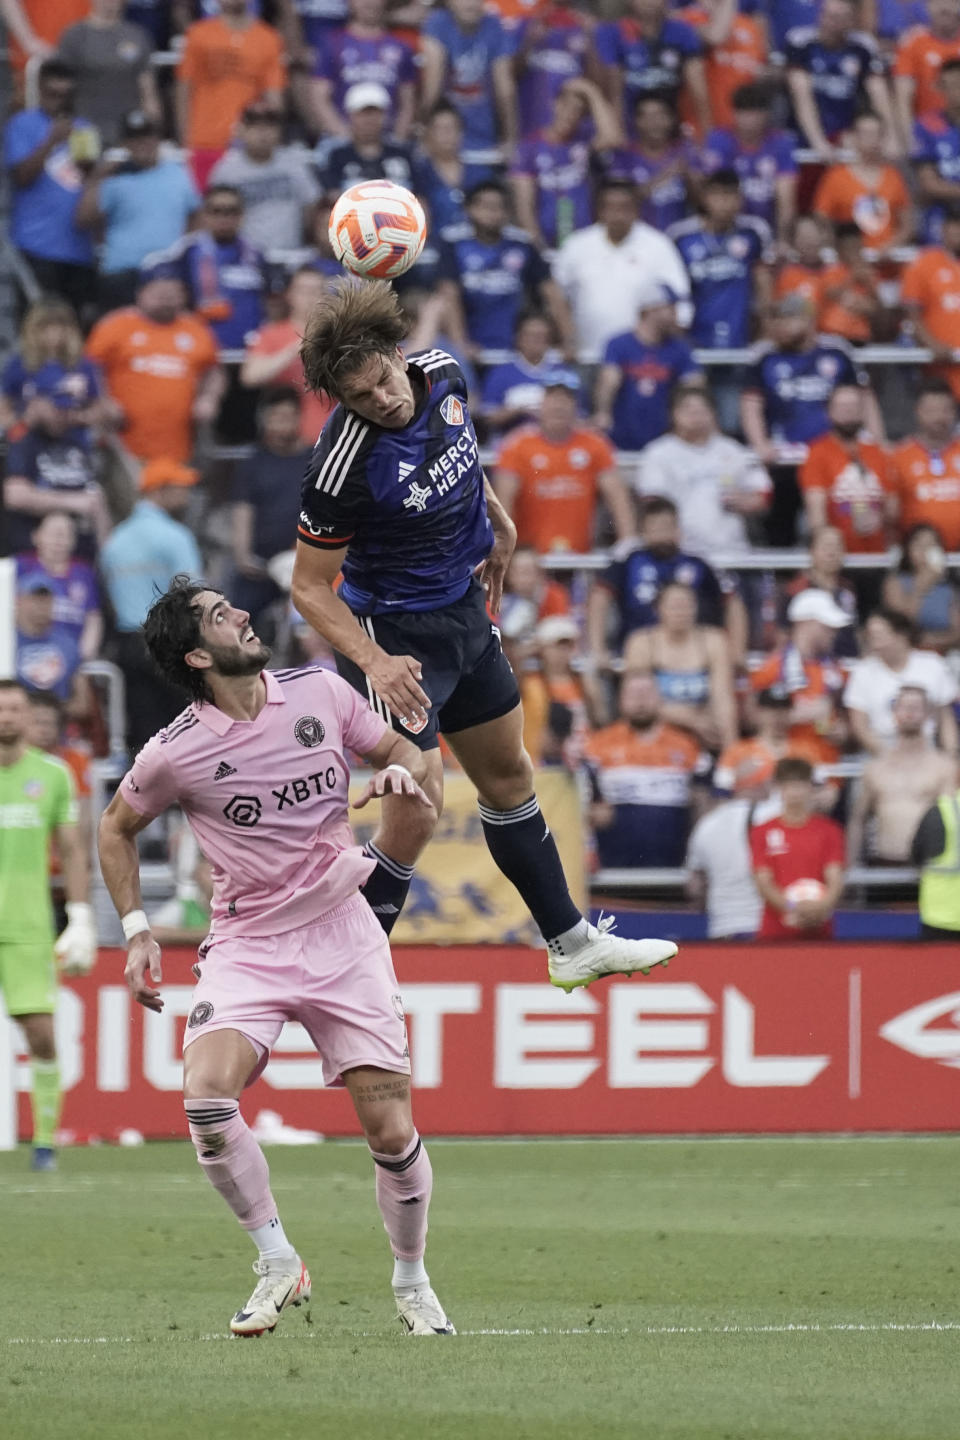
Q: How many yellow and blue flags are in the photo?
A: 1